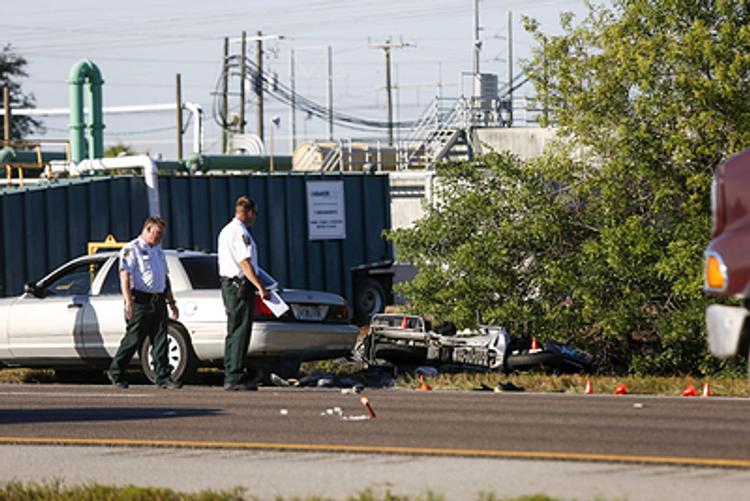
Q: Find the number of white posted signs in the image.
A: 1